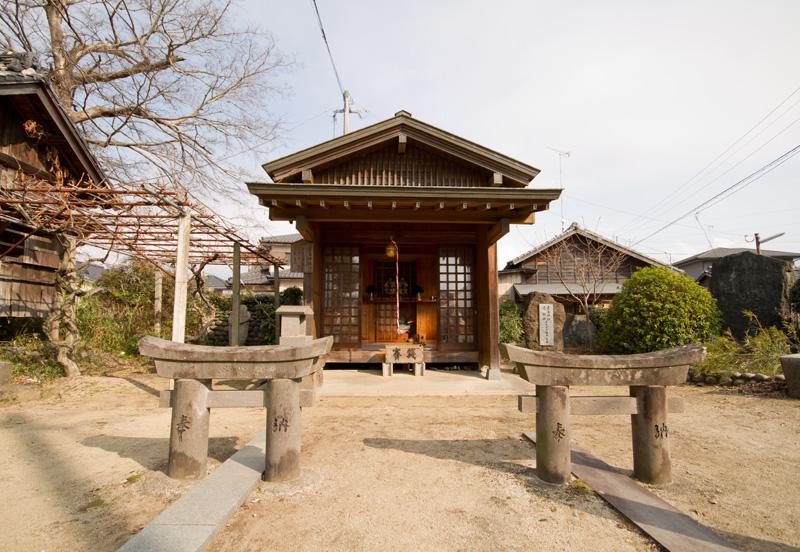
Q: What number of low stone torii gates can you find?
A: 2